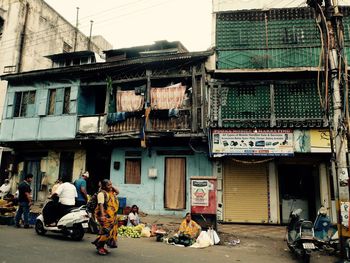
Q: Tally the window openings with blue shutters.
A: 2